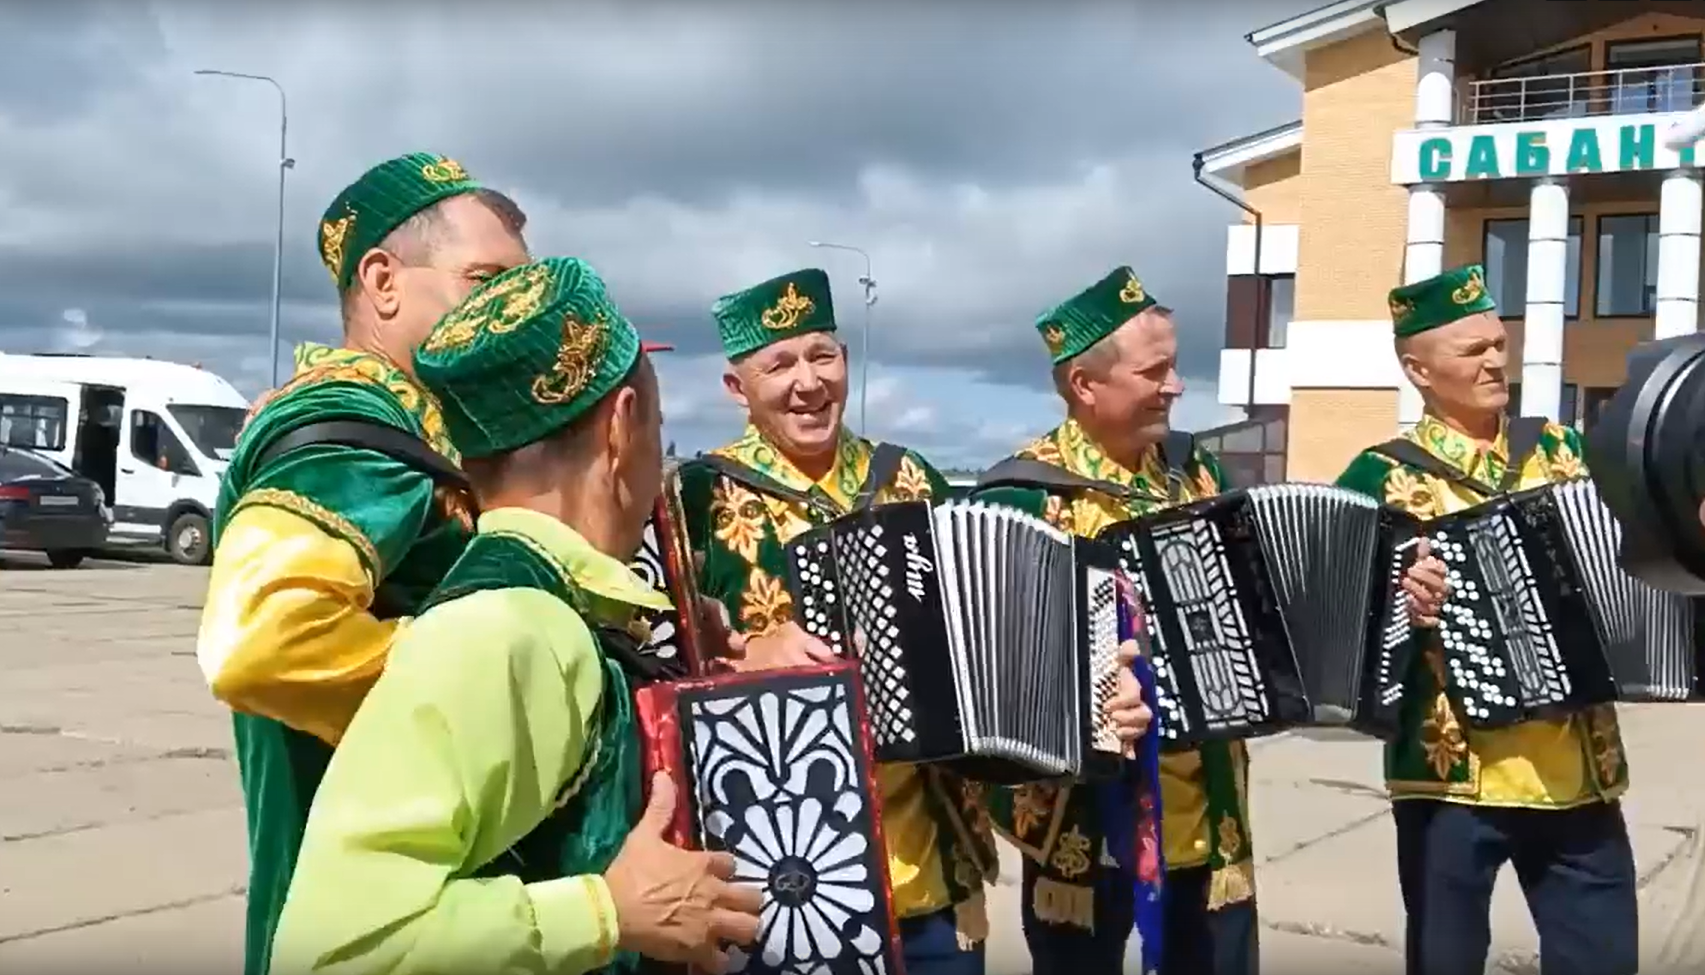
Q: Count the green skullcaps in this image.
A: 5